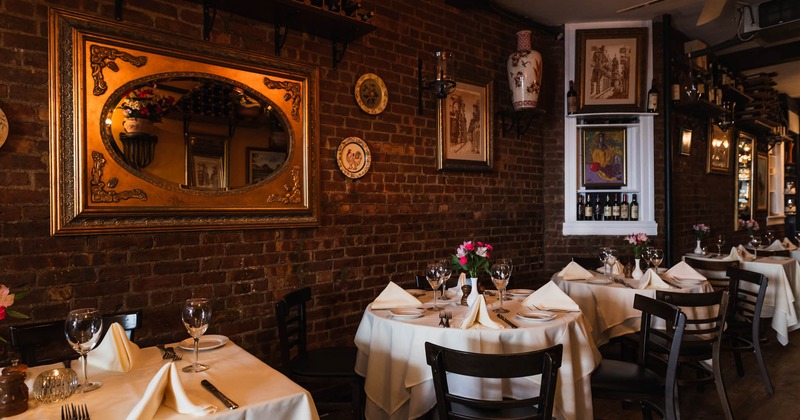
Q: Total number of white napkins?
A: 14